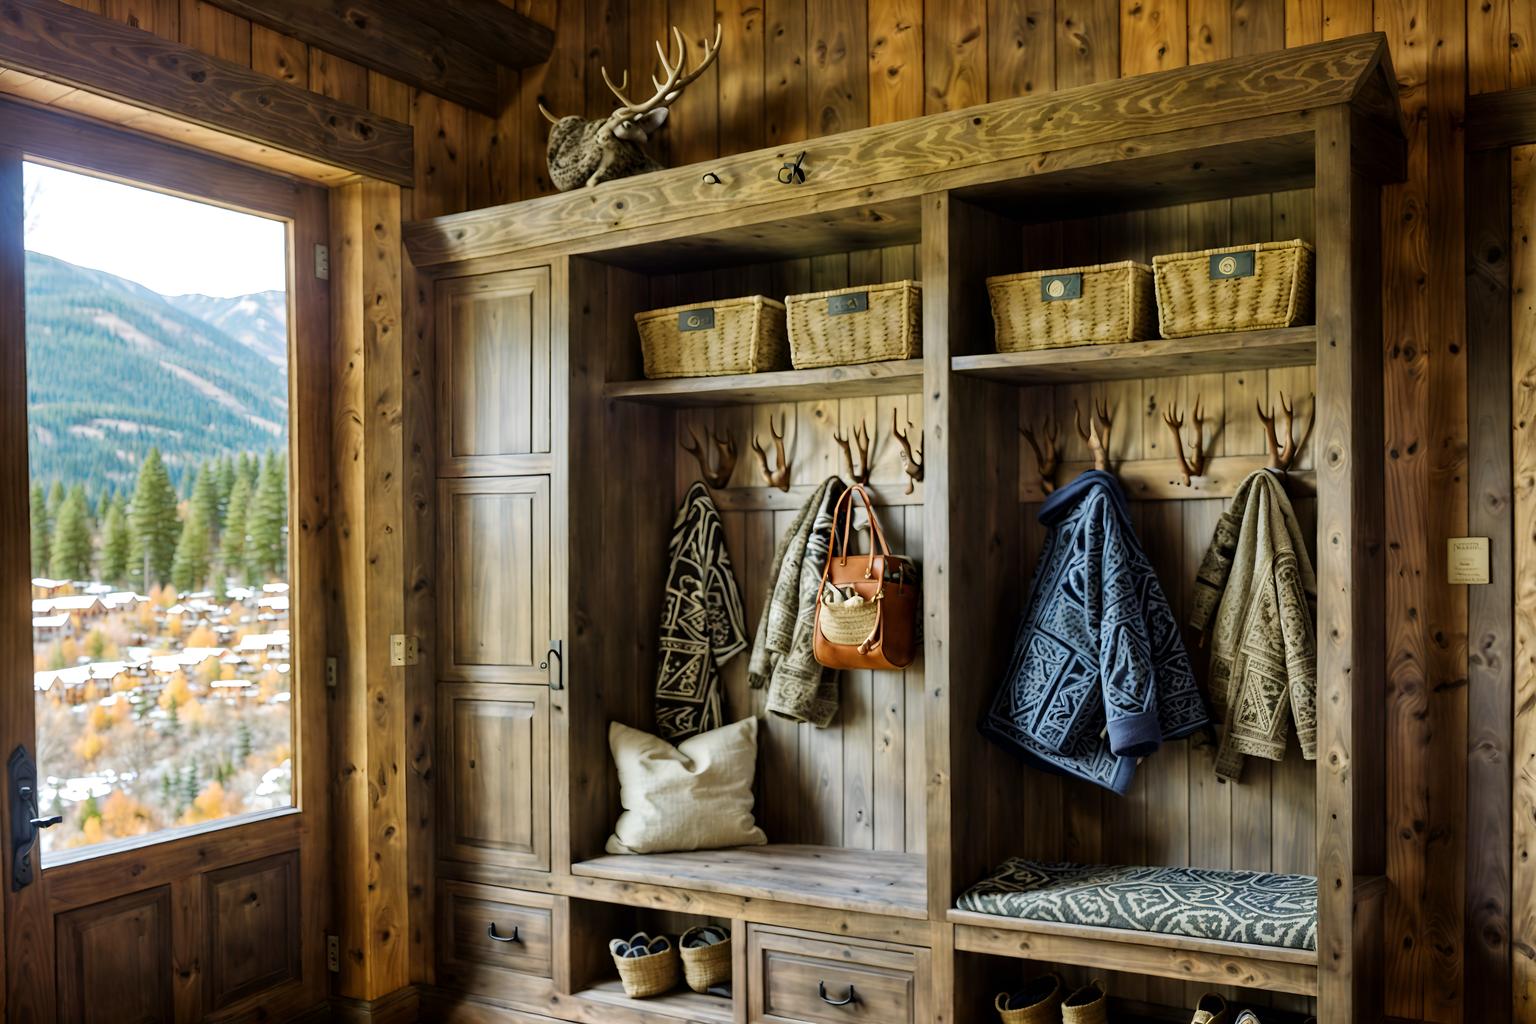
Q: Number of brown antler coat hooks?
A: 8